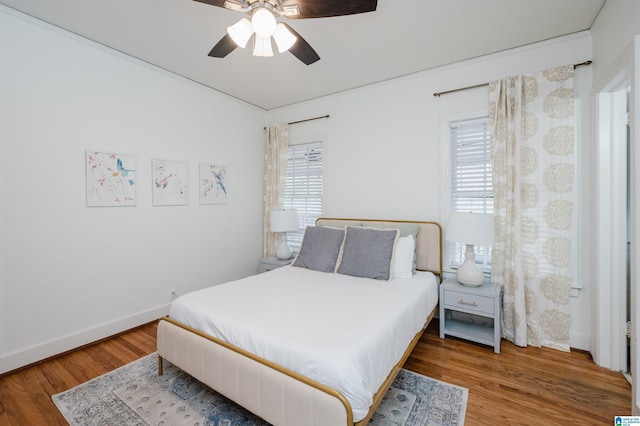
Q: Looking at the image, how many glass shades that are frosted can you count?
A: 4